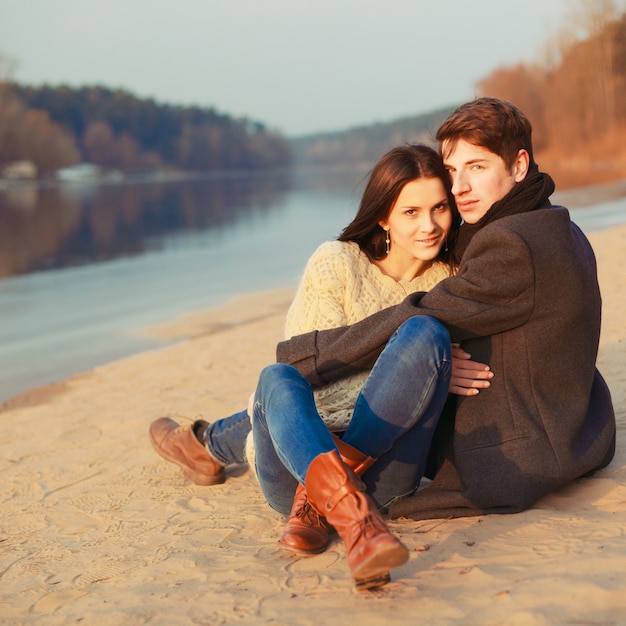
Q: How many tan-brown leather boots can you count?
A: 3